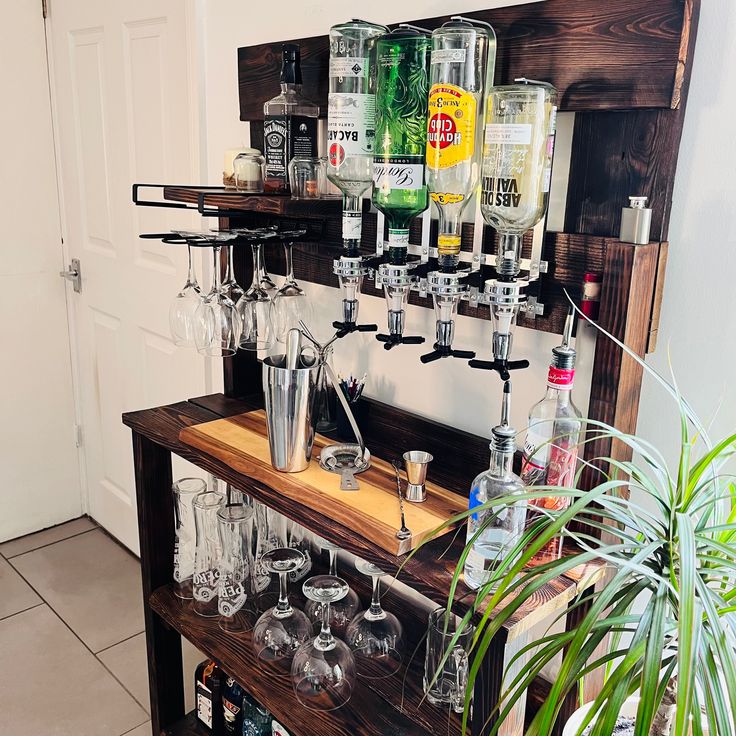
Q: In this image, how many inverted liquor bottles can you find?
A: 4